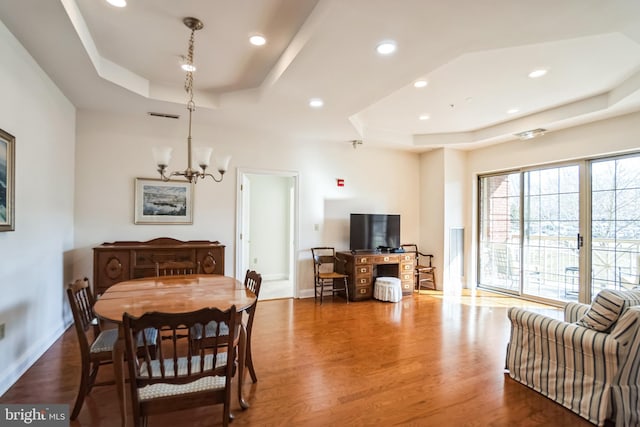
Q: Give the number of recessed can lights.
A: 9